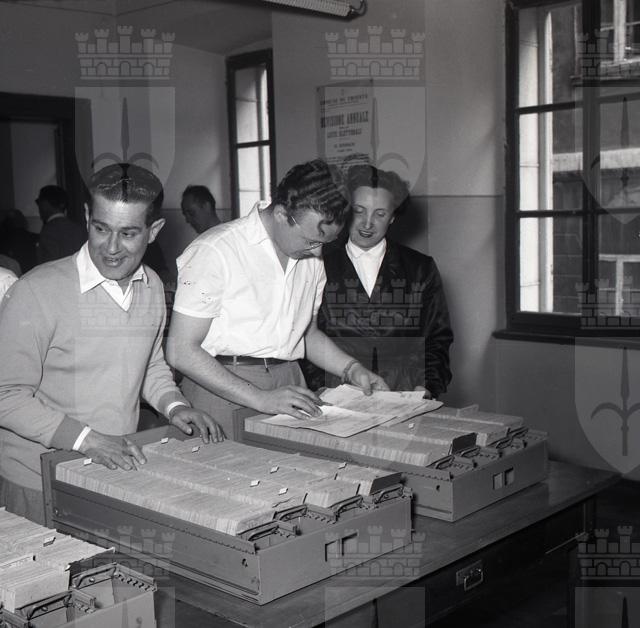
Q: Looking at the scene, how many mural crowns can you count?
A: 9